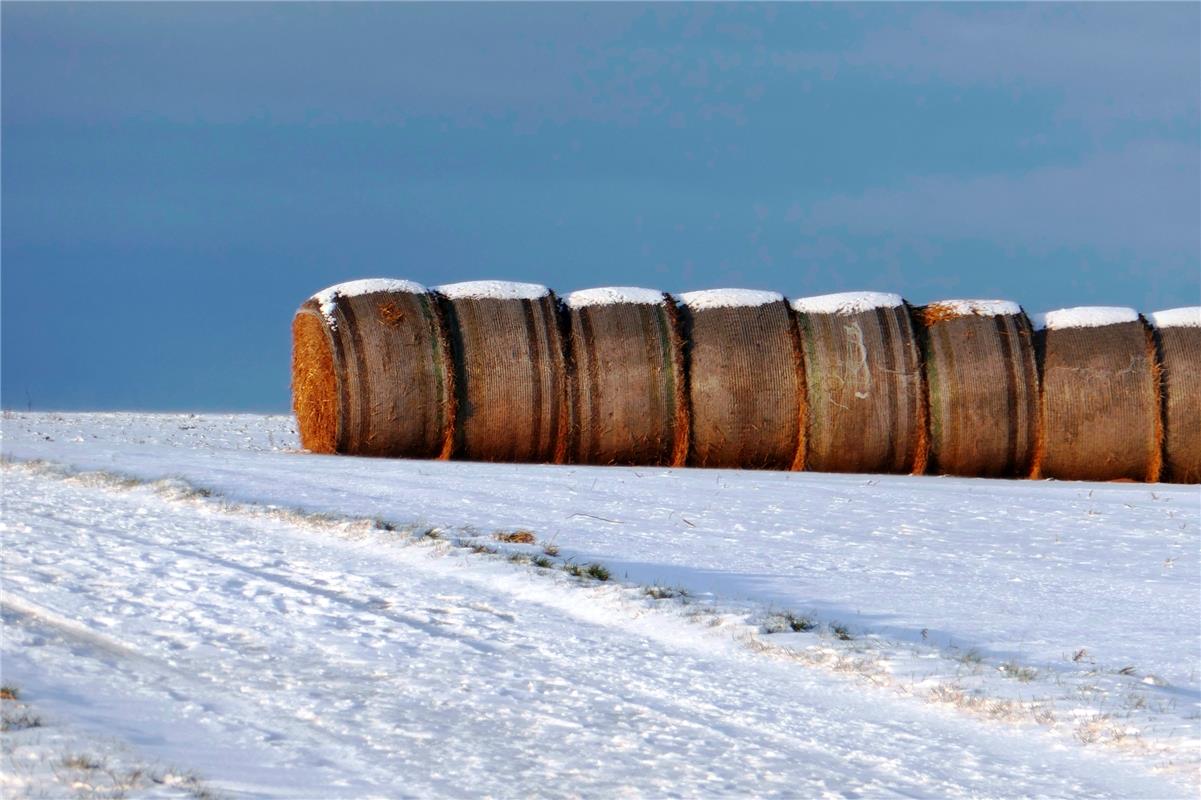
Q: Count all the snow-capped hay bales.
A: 8